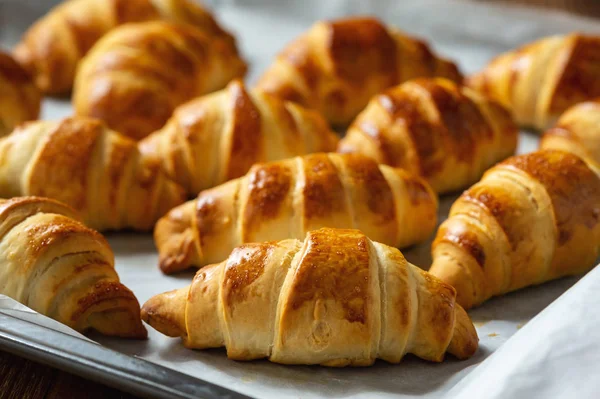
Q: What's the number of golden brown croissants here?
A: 13